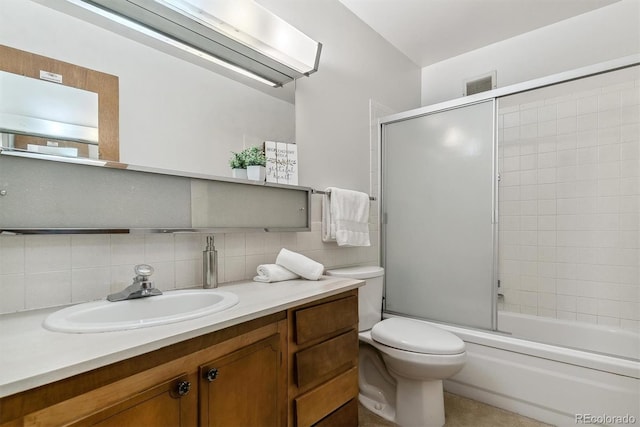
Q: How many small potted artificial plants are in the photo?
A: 2